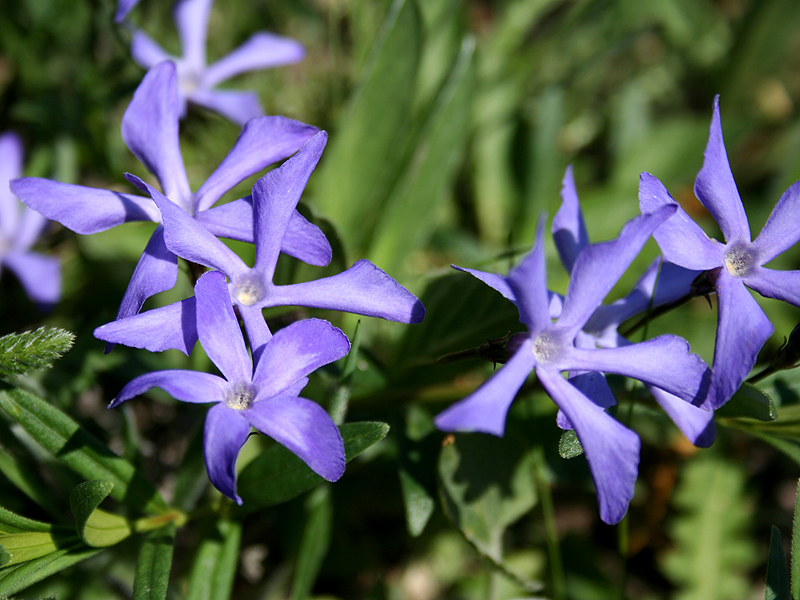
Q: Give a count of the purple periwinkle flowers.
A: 8